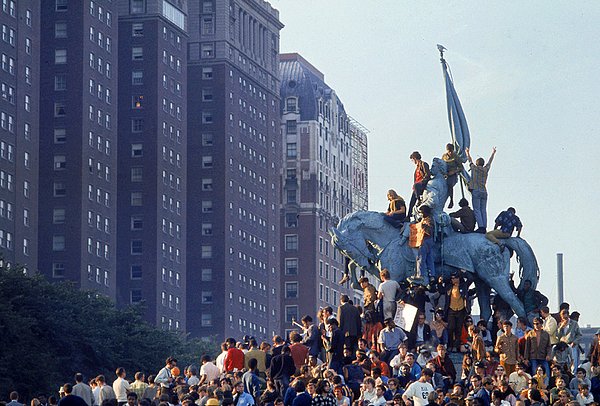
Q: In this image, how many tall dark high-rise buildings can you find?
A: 4